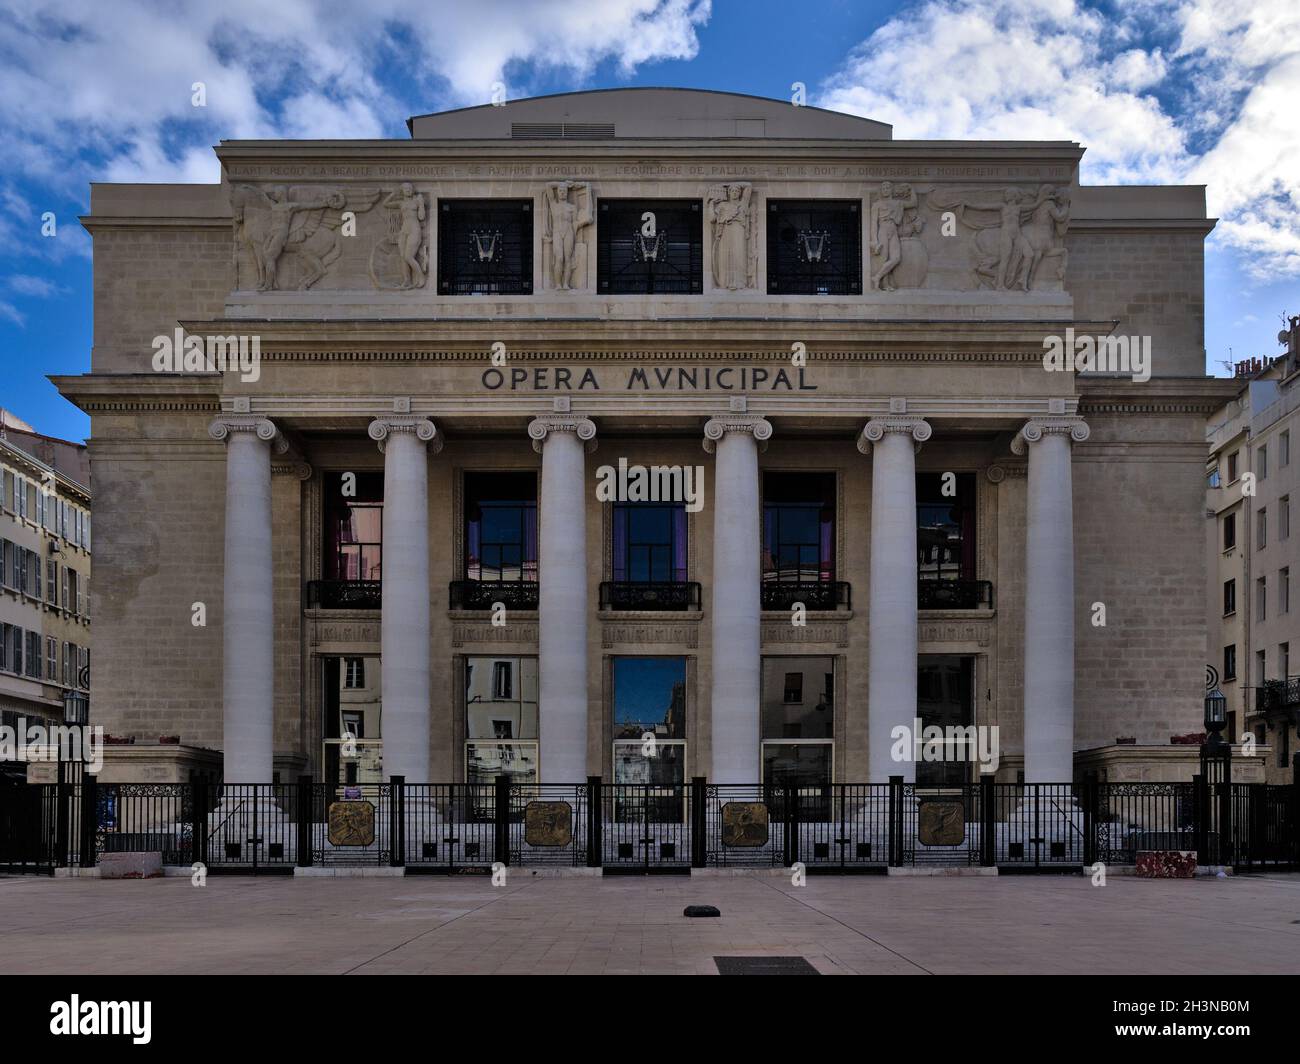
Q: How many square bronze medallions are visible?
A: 4